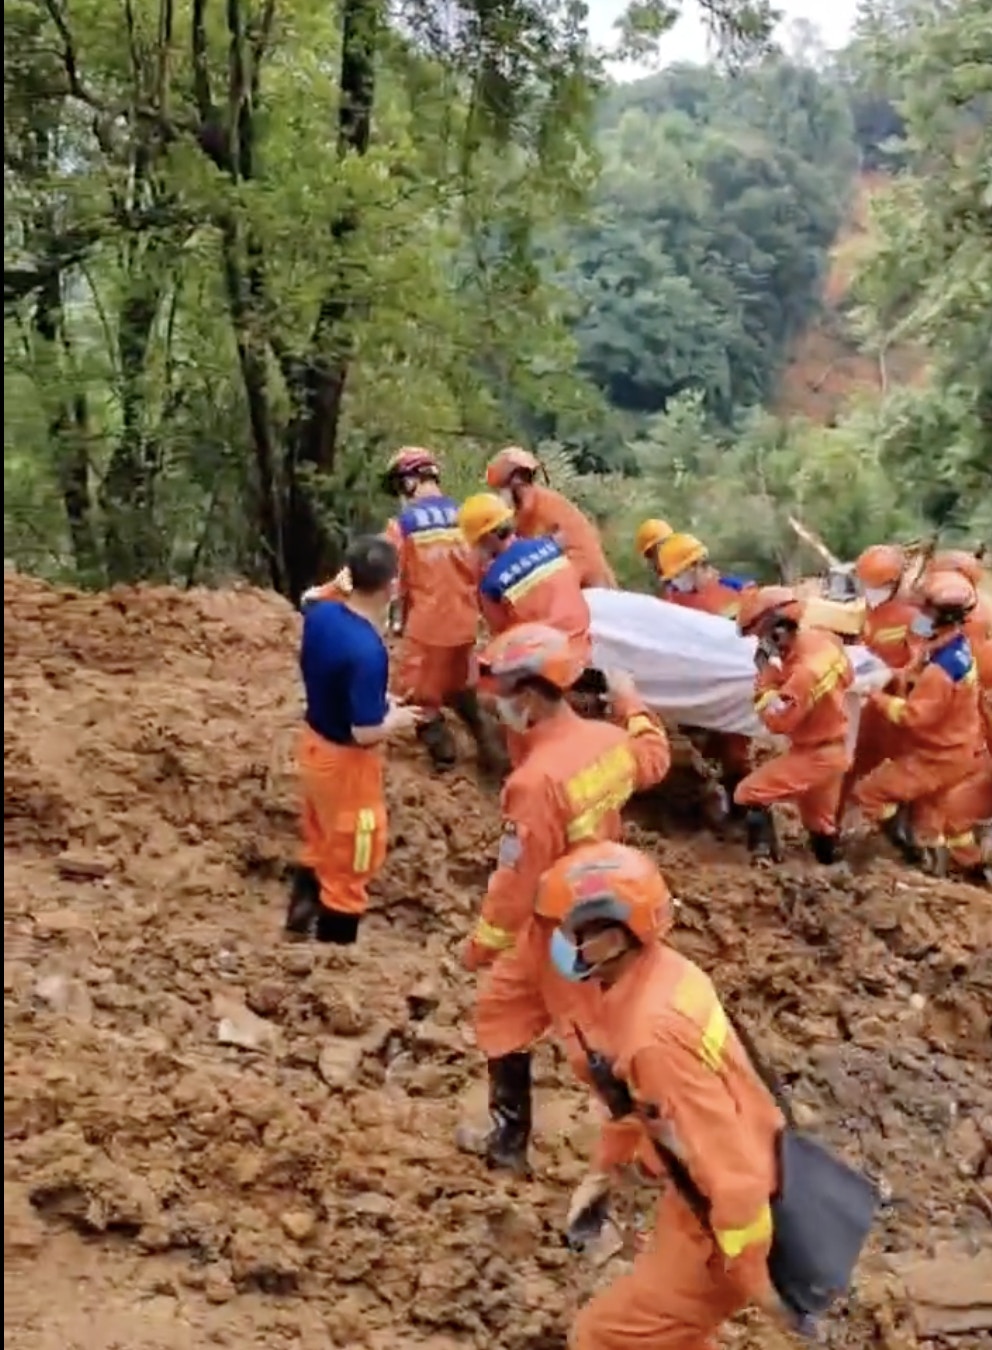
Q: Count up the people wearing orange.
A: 12